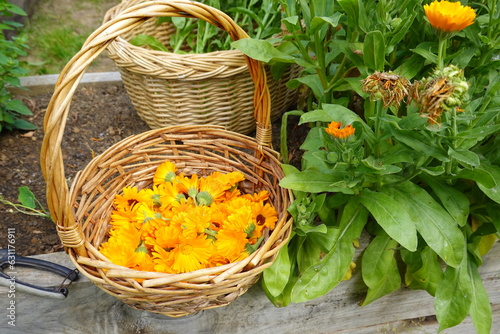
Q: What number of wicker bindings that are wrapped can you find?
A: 2